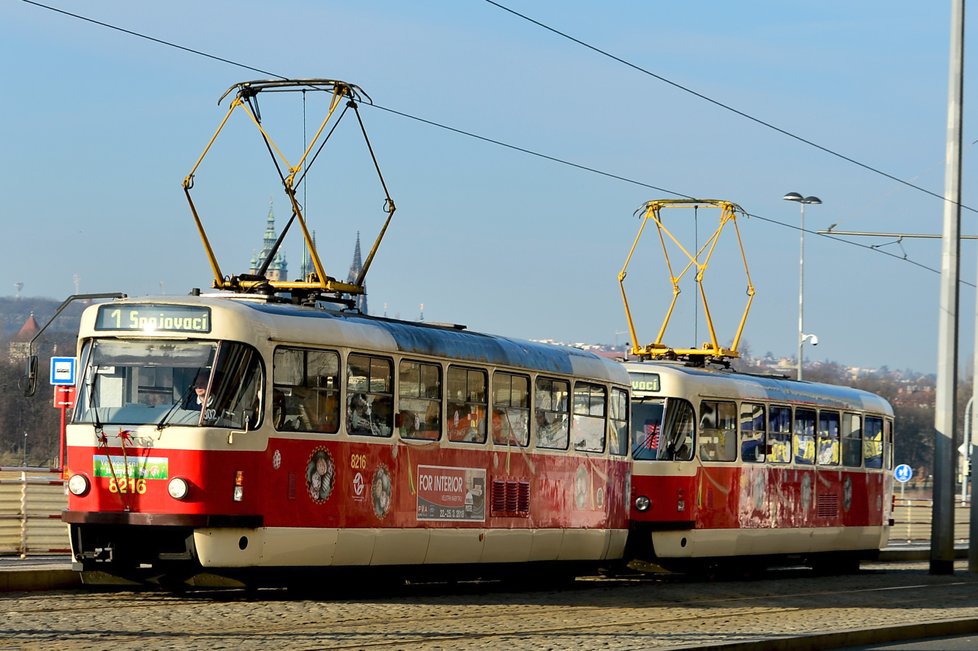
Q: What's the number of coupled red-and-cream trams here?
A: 2